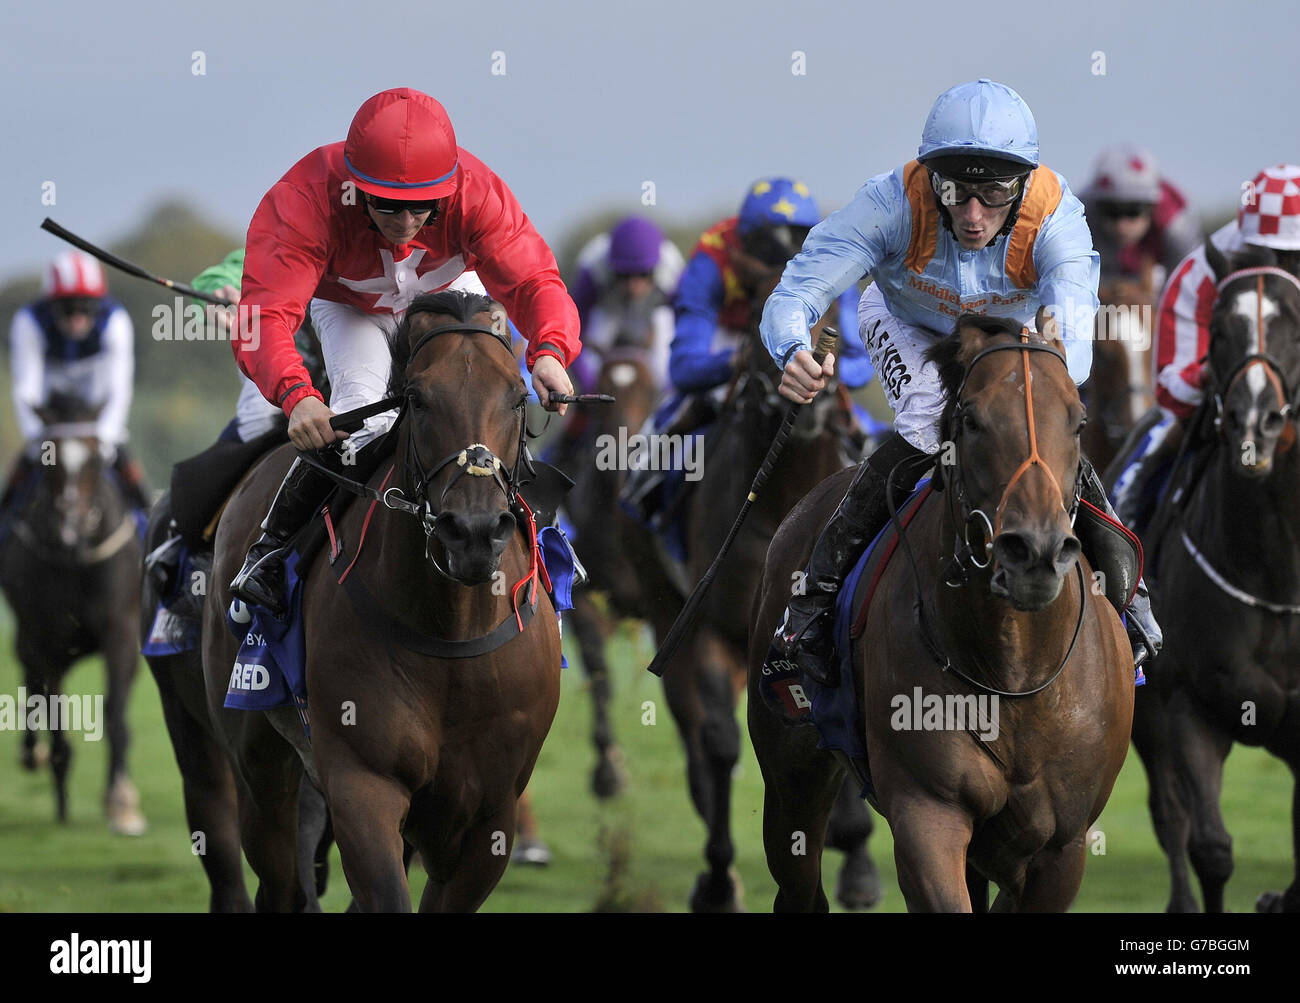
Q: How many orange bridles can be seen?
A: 2